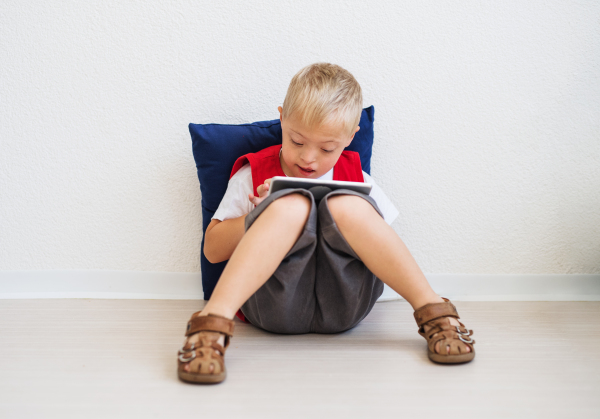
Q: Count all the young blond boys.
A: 1